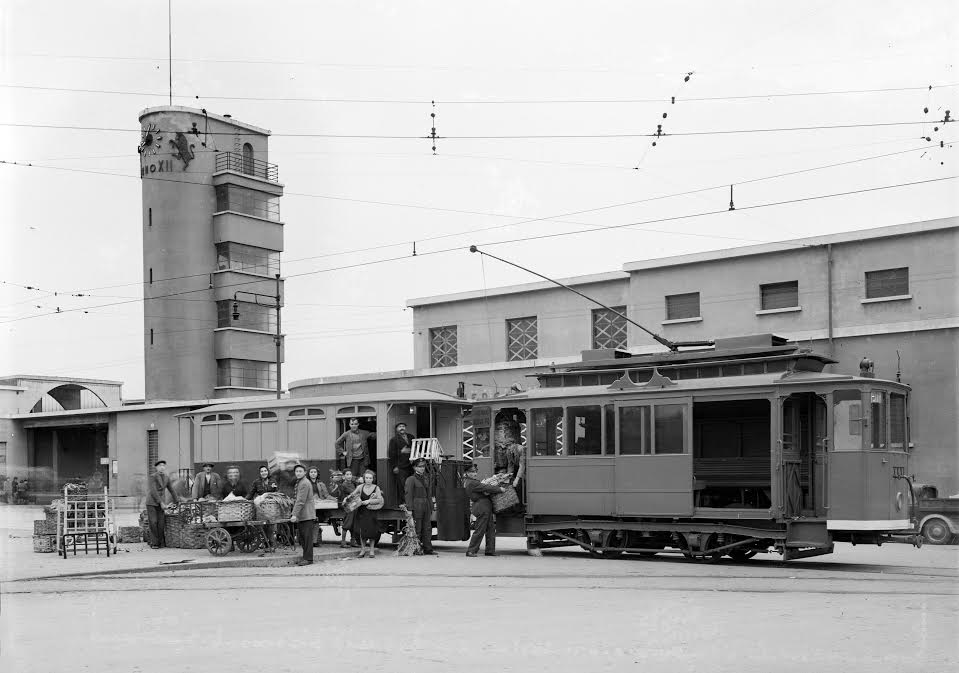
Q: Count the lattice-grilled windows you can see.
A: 3